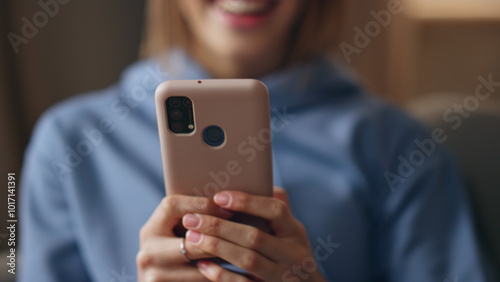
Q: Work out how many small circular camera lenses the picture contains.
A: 4